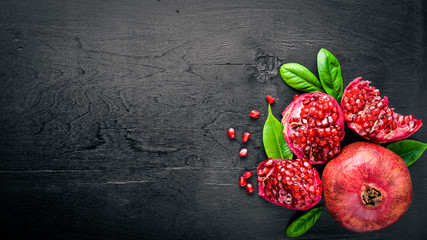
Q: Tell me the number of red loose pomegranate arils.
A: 8